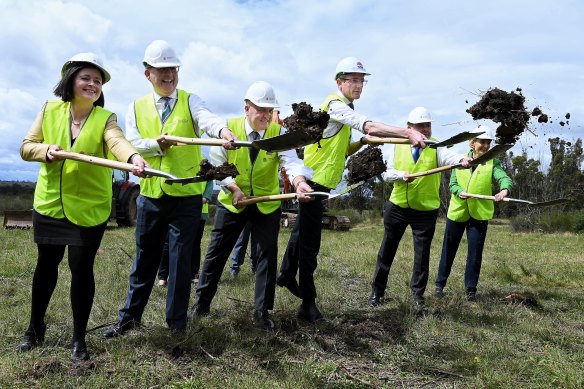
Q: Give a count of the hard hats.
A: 6